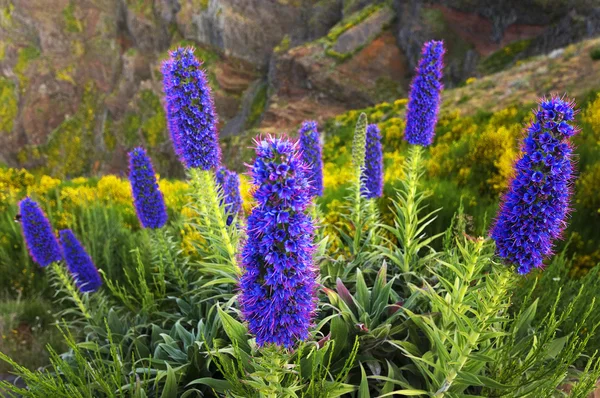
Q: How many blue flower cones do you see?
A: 10